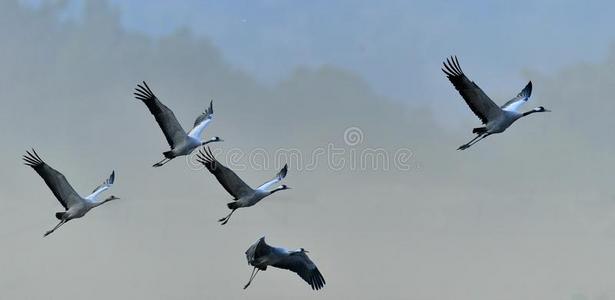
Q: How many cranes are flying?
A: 5